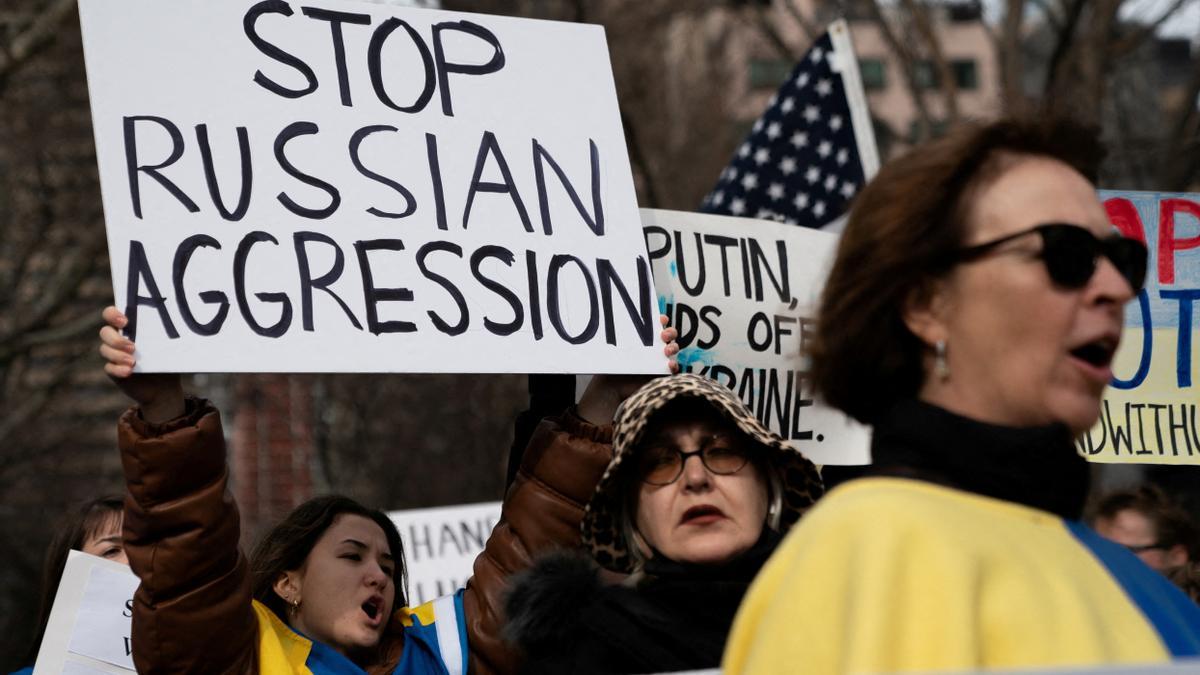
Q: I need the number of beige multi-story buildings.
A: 1